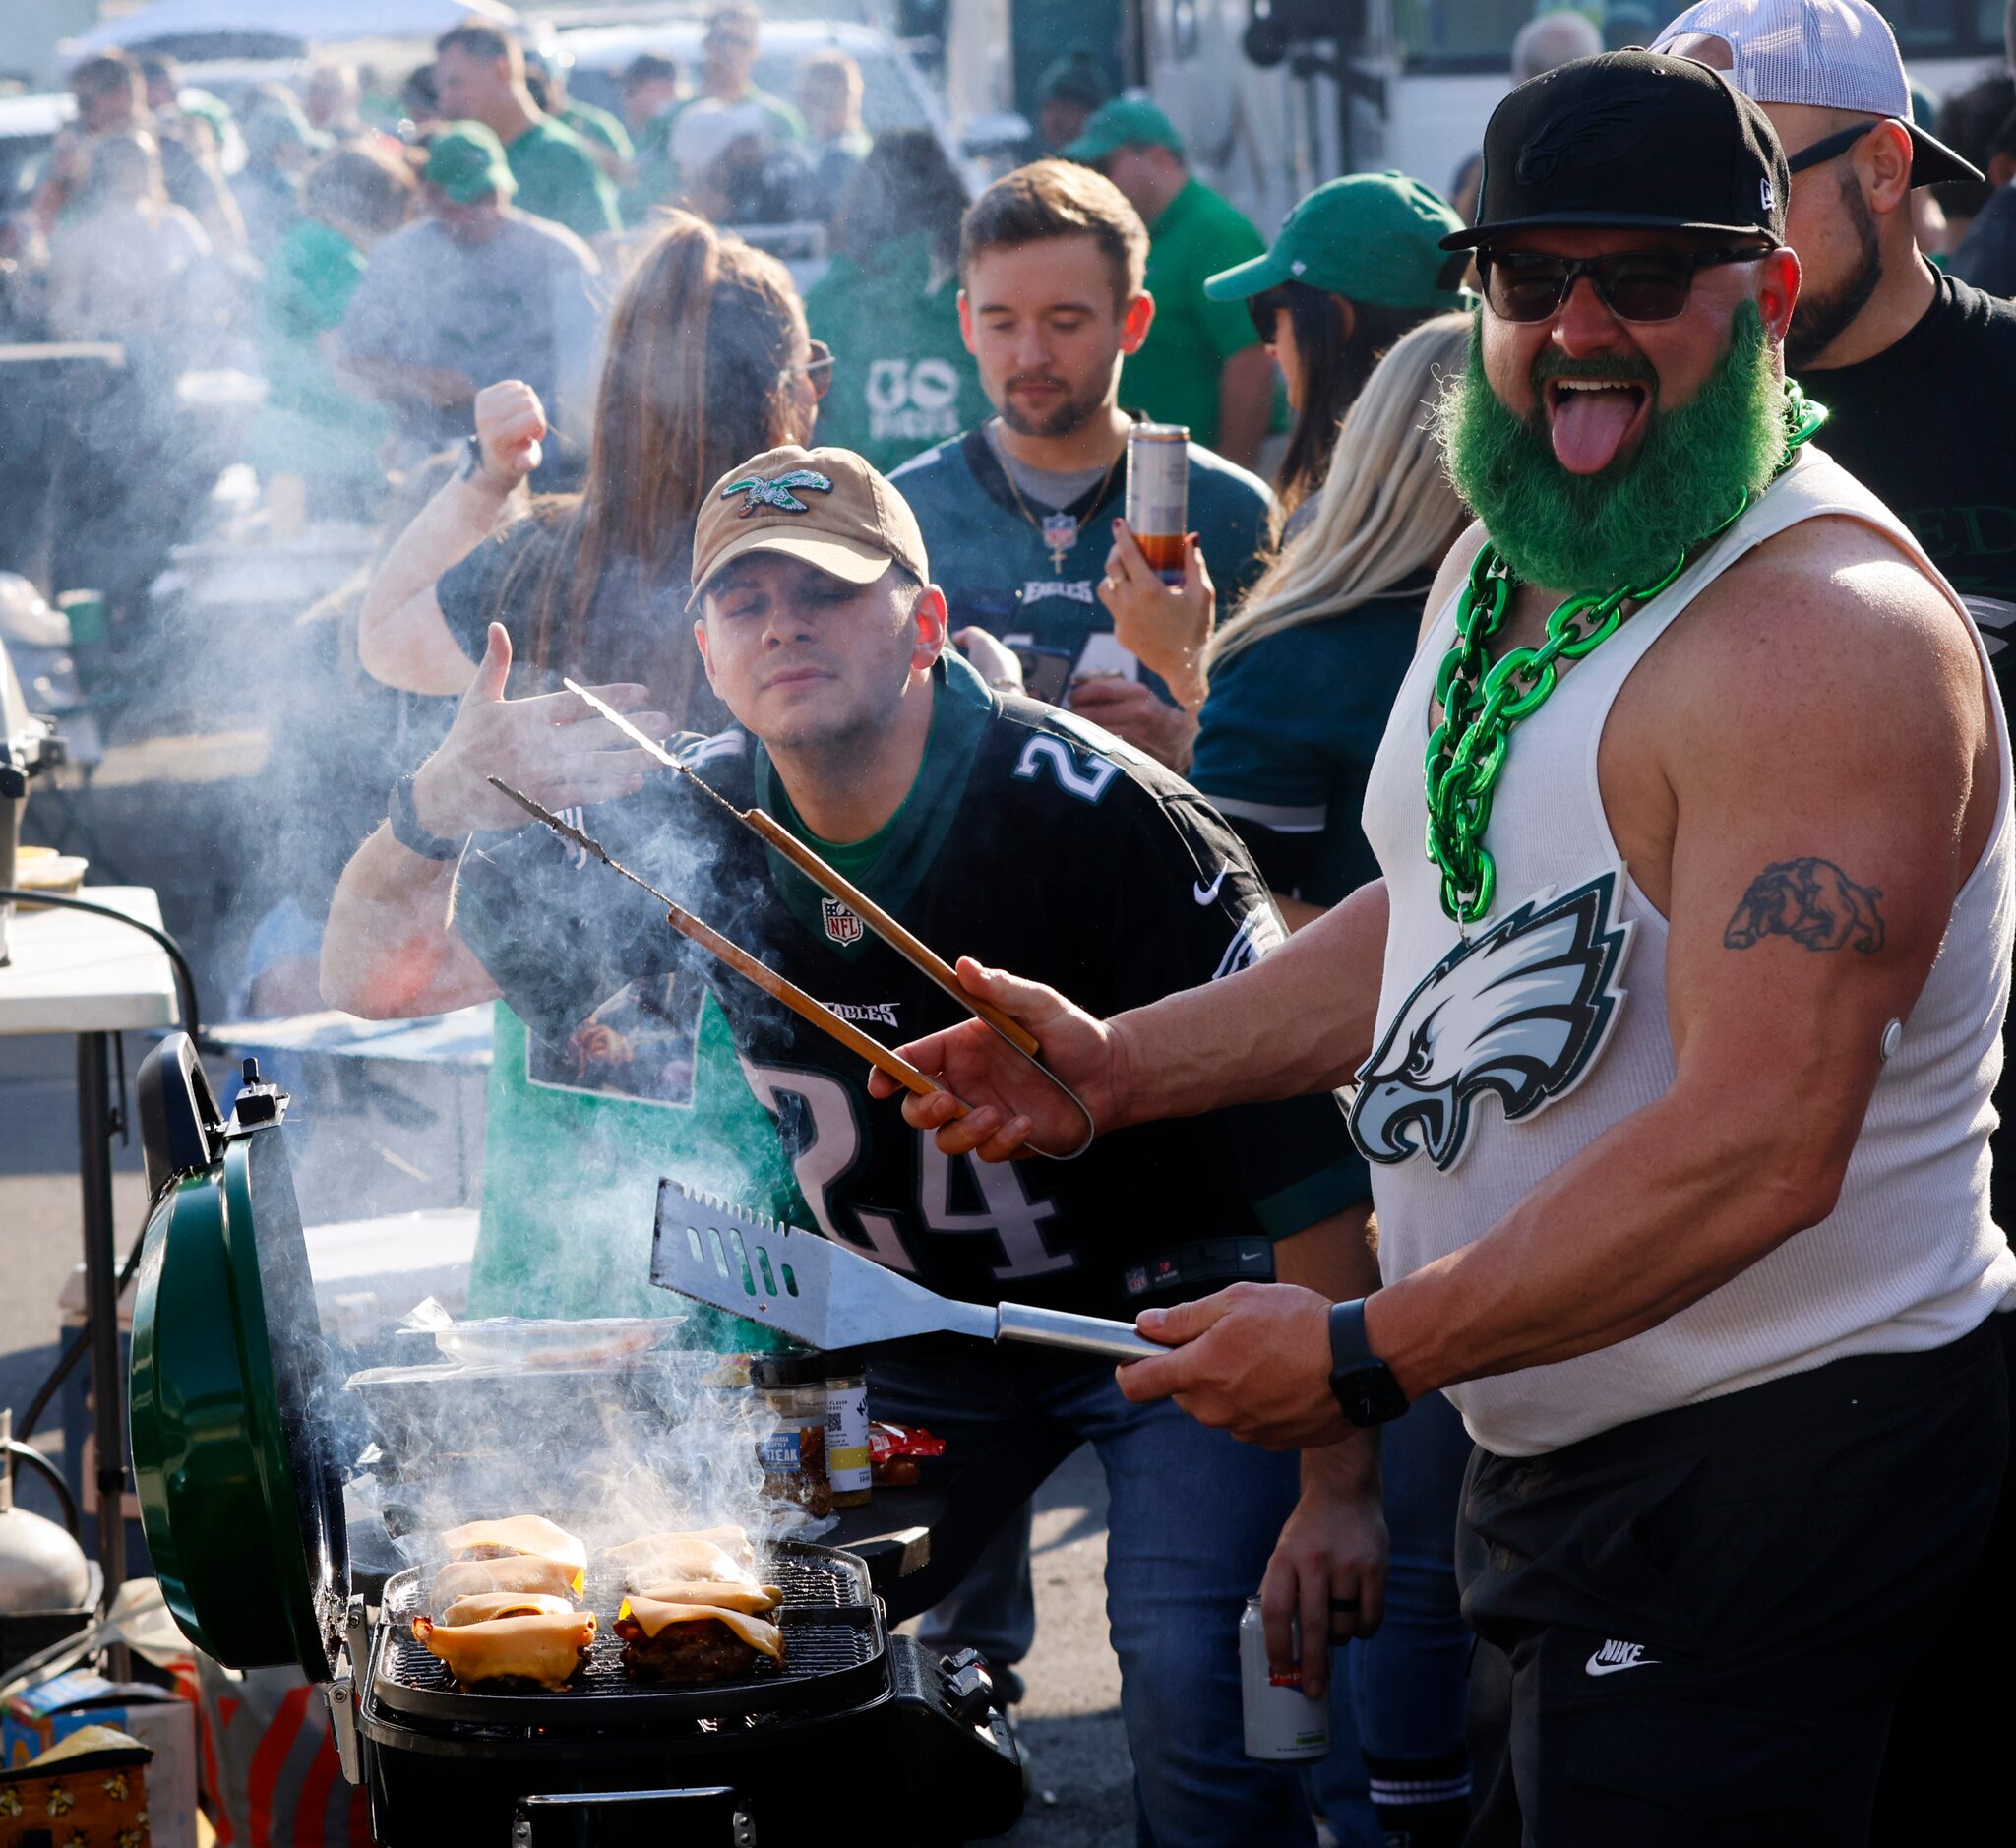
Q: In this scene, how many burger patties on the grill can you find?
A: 8